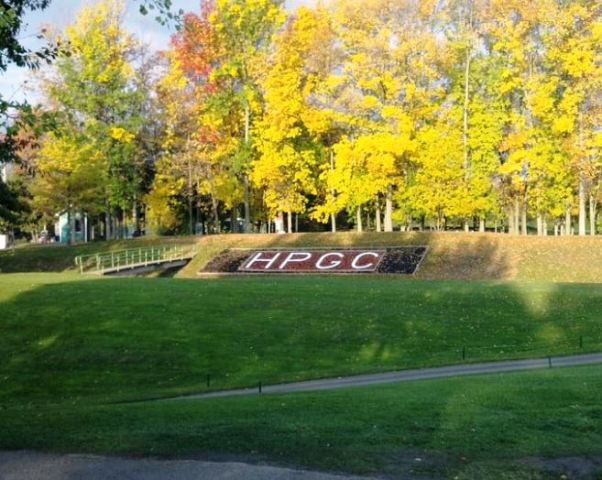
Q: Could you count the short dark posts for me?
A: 5